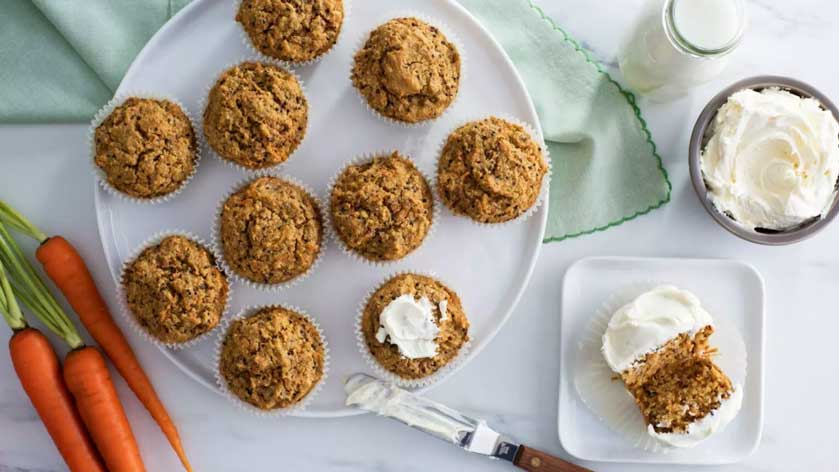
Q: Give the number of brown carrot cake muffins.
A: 11